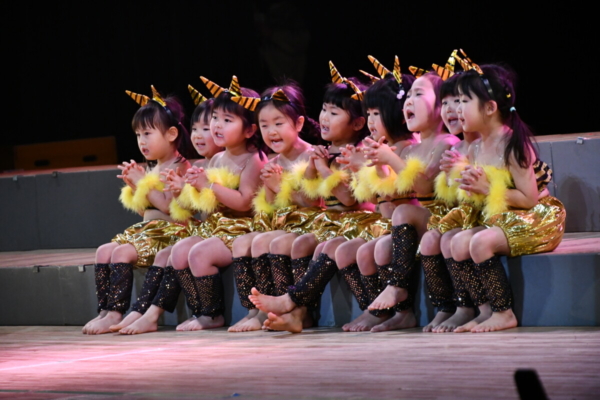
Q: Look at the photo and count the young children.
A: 9